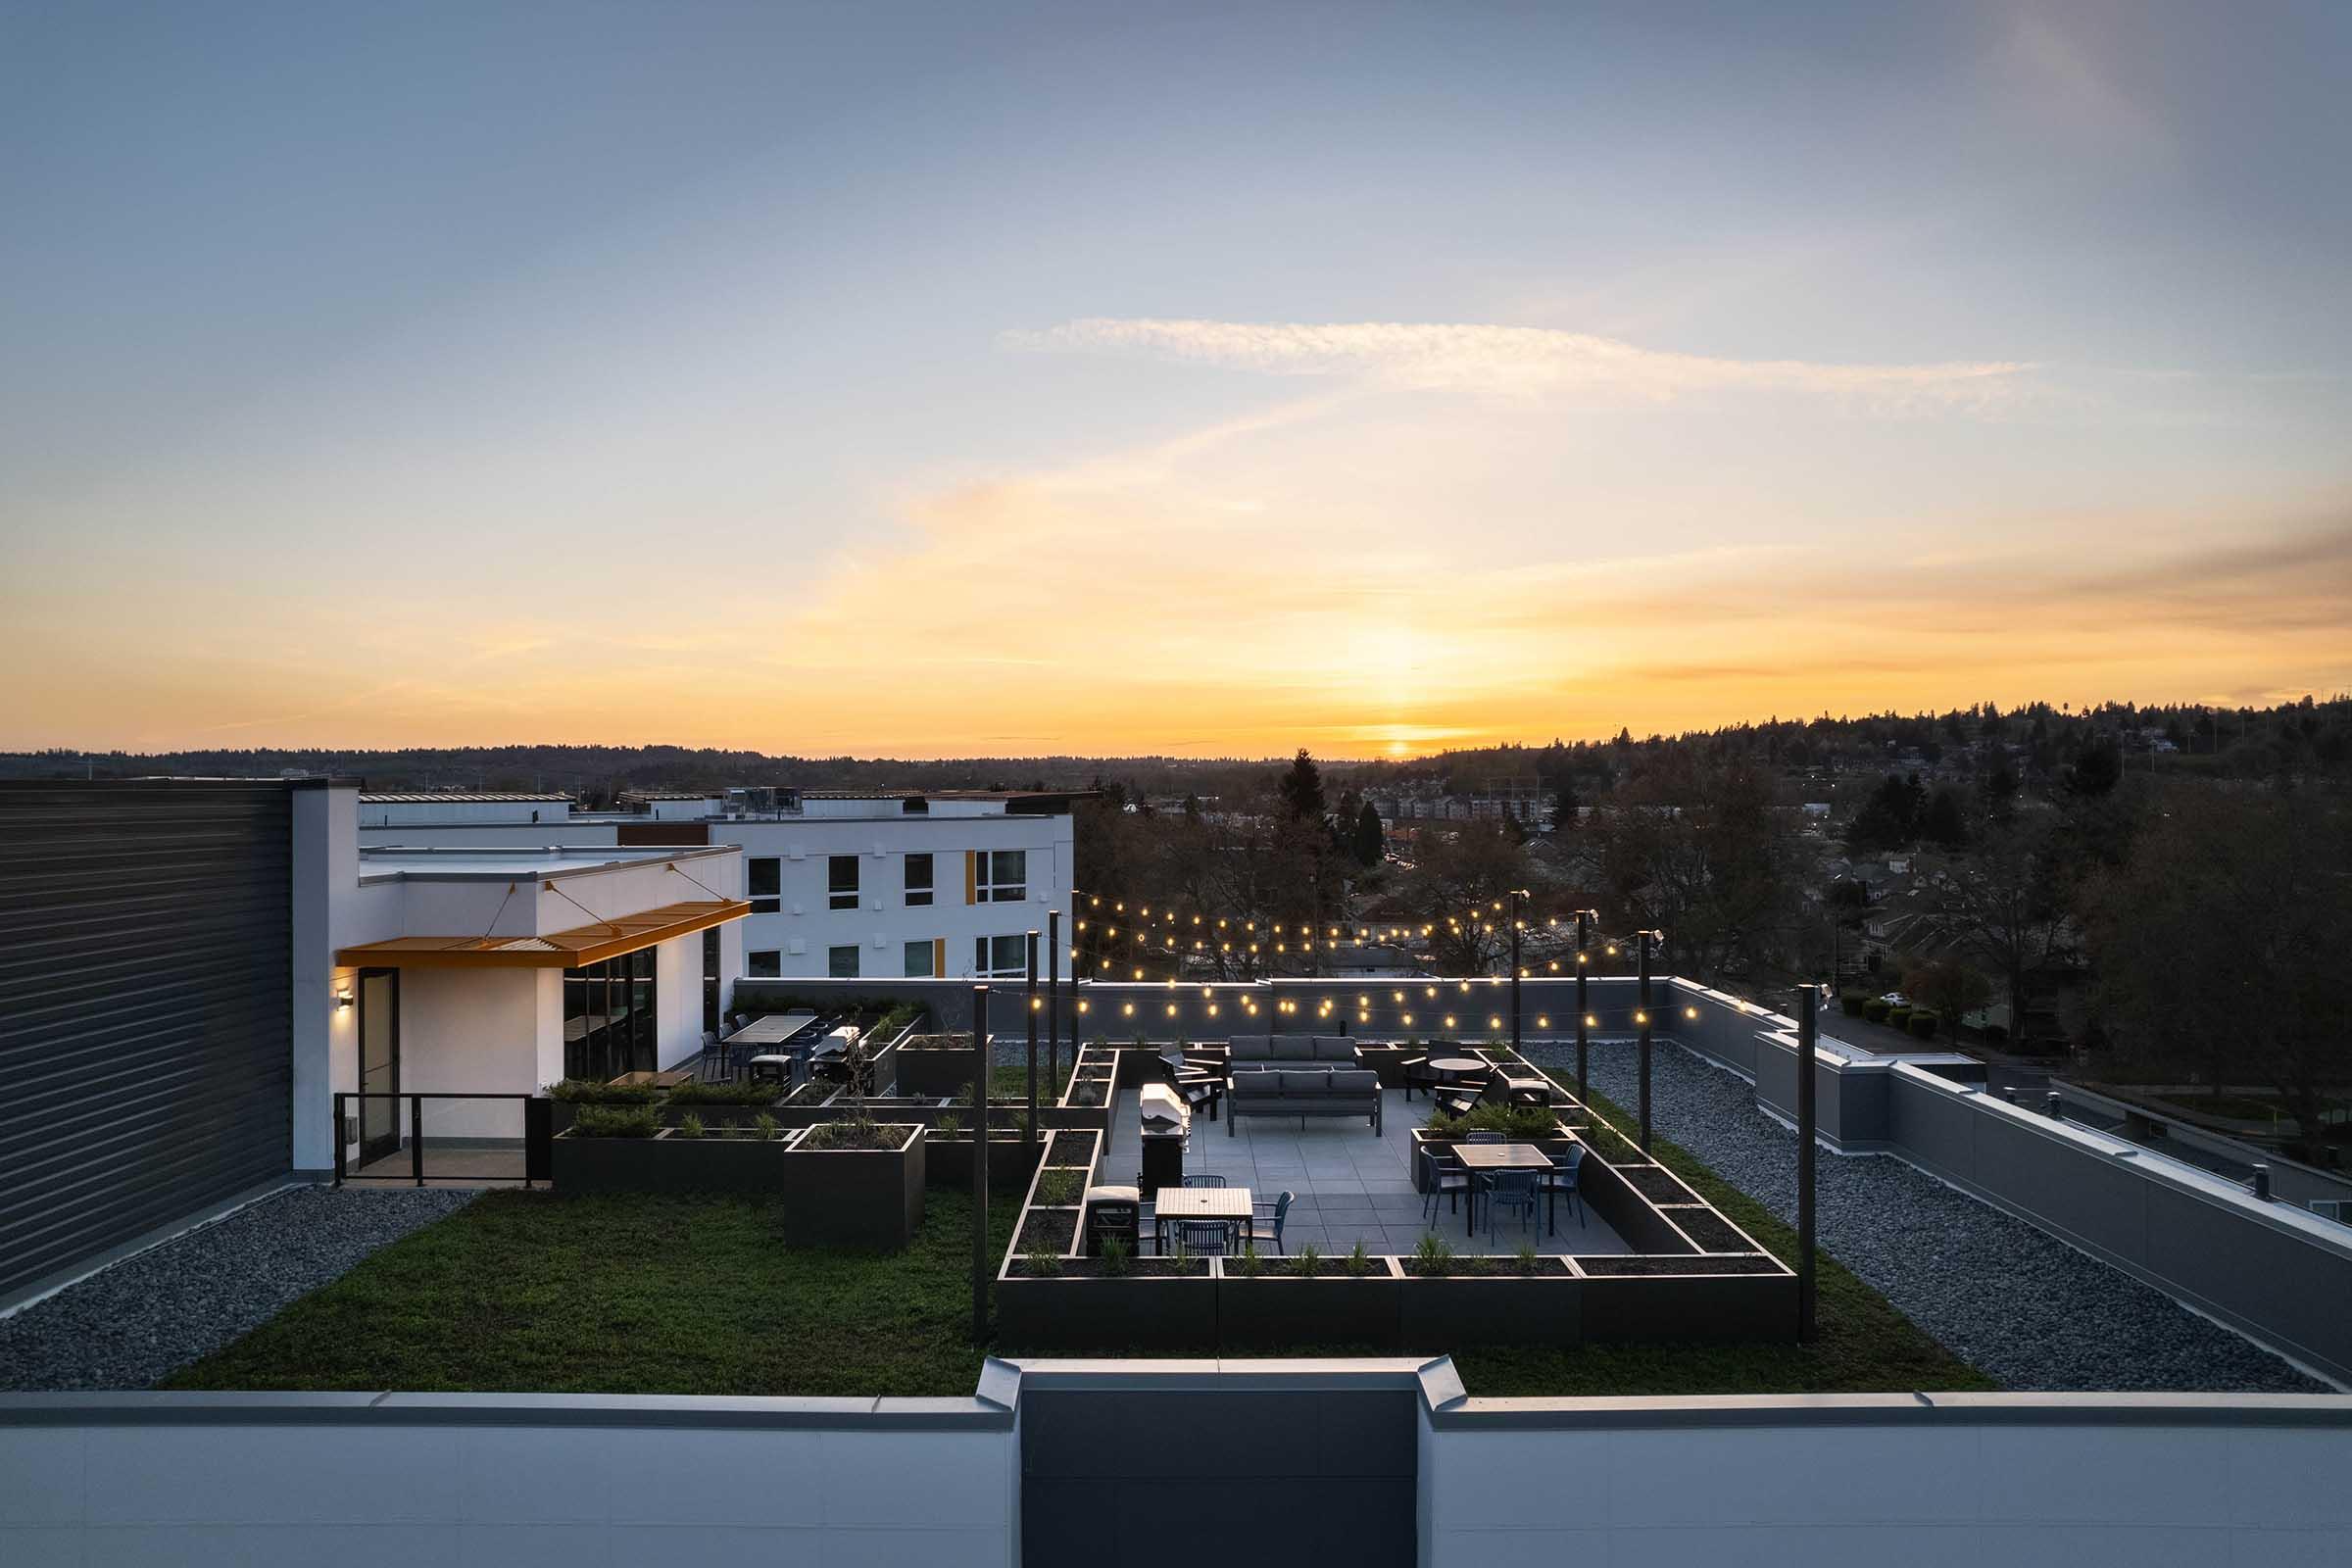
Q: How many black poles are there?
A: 8